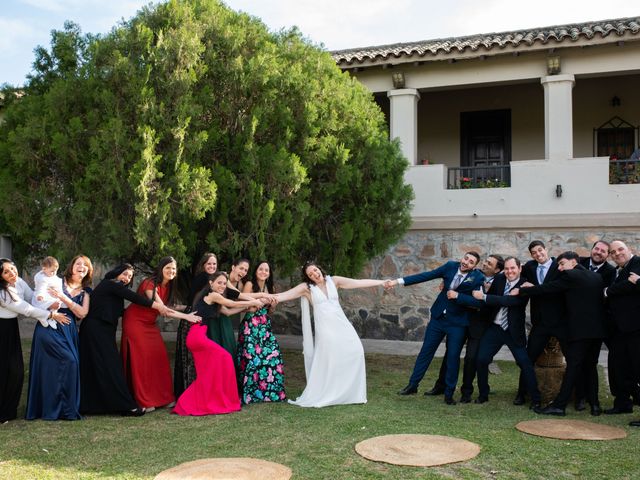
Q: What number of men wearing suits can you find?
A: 7